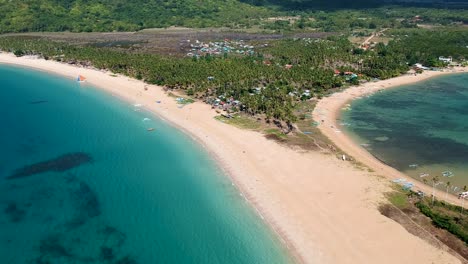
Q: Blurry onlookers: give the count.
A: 0